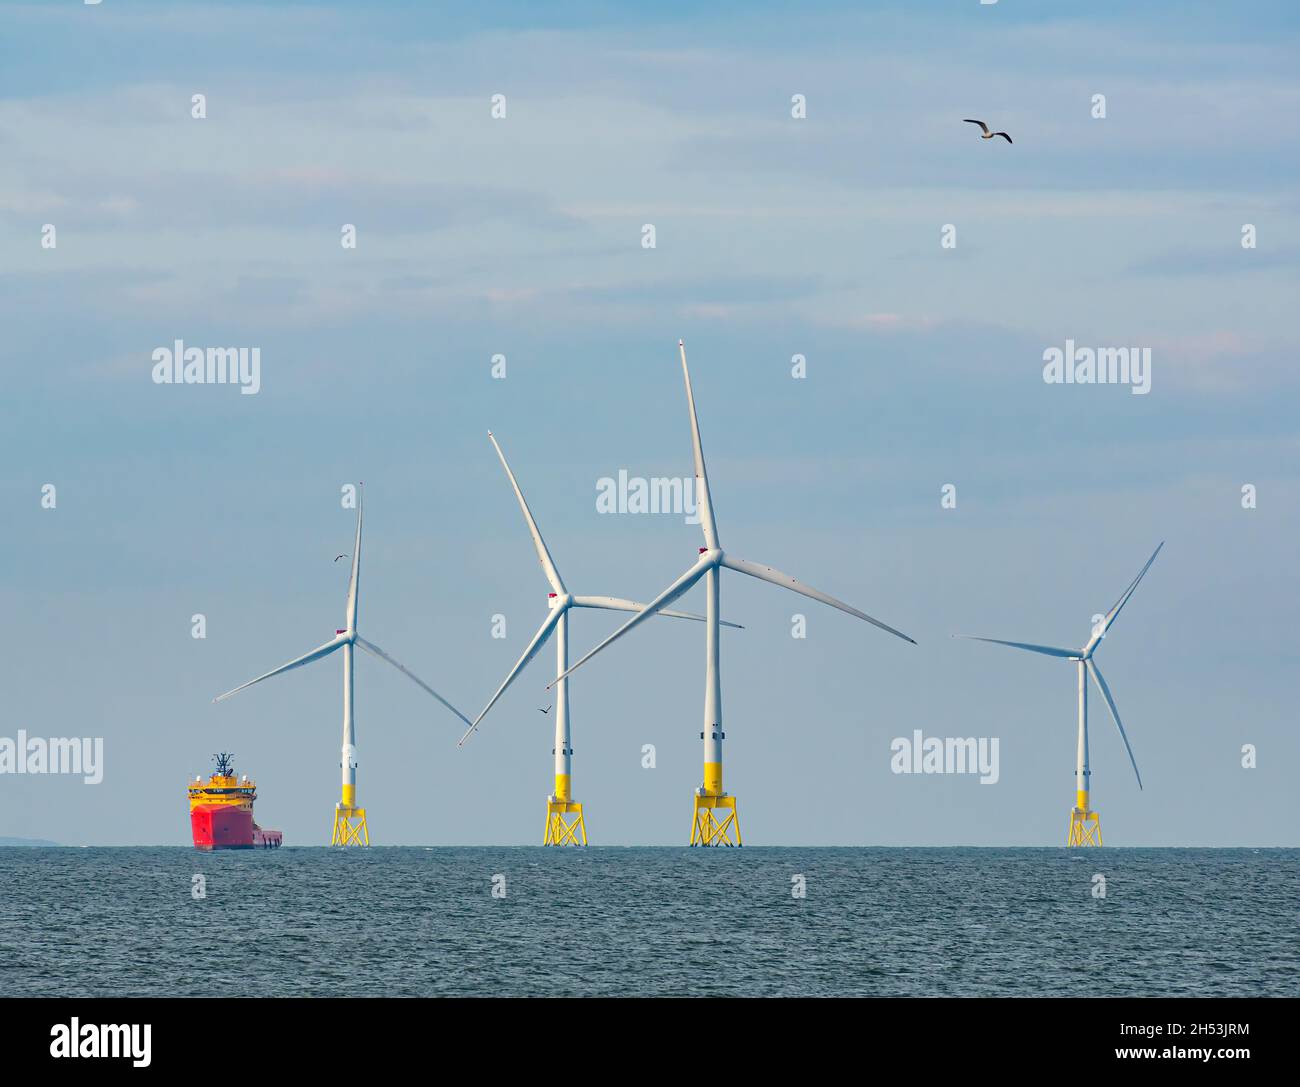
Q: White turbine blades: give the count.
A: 12